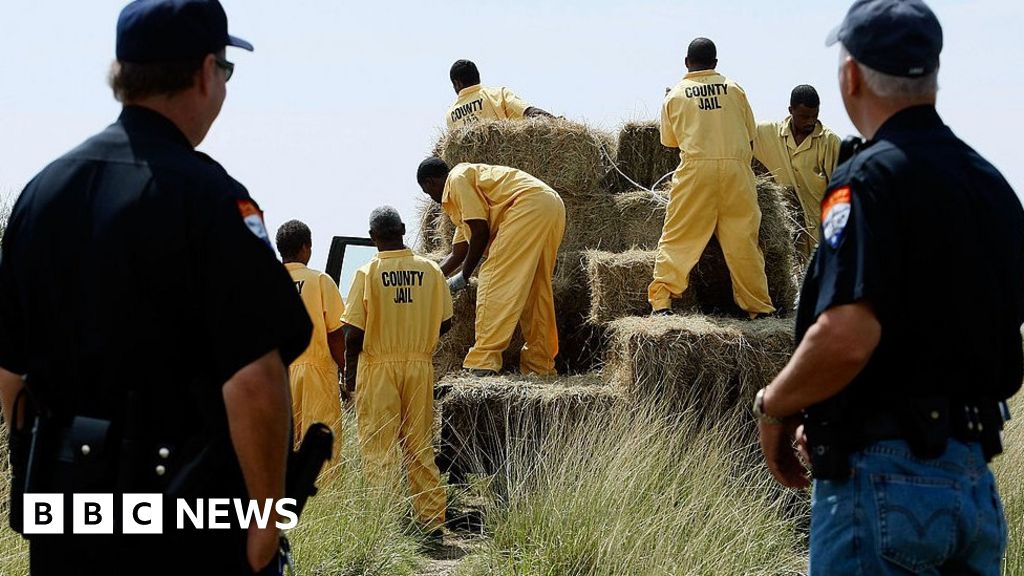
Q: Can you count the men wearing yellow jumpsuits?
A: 6